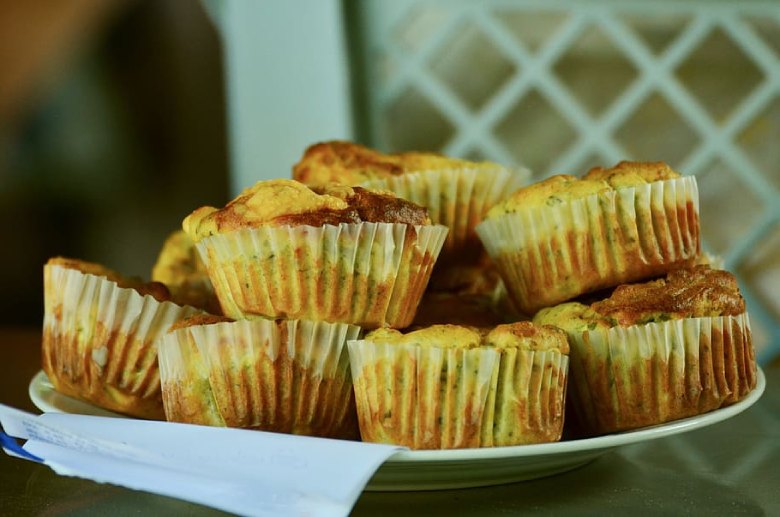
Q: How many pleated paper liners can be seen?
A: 7